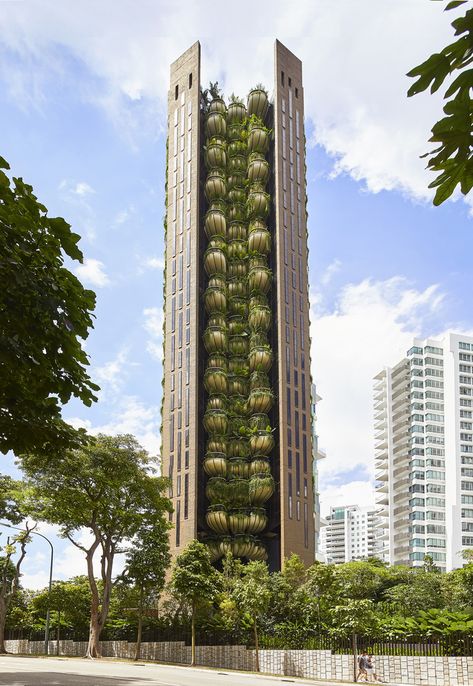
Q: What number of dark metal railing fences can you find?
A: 1